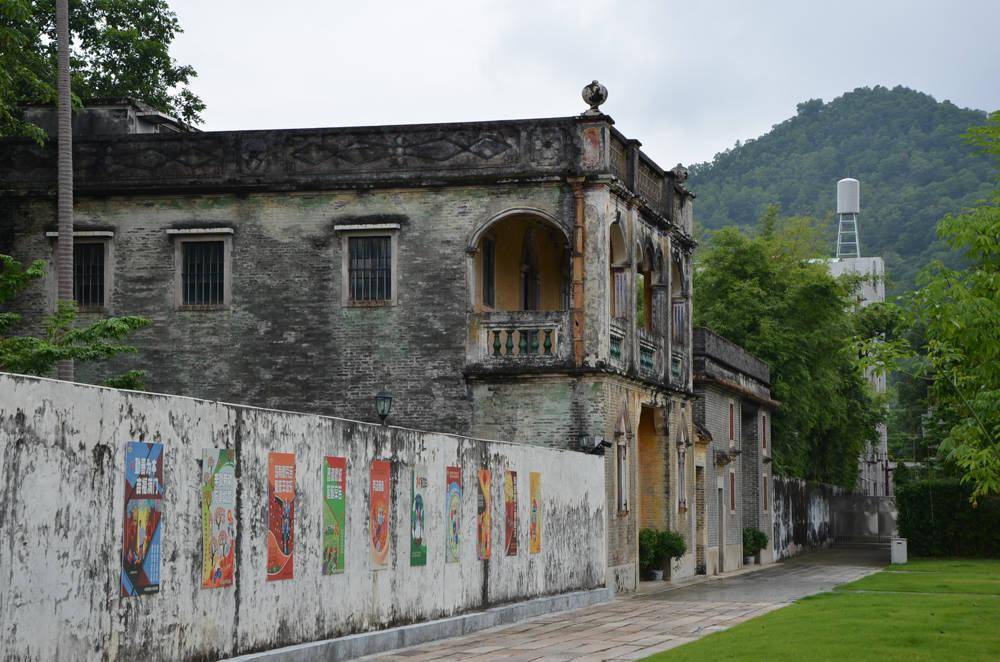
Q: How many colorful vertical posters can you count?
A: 10